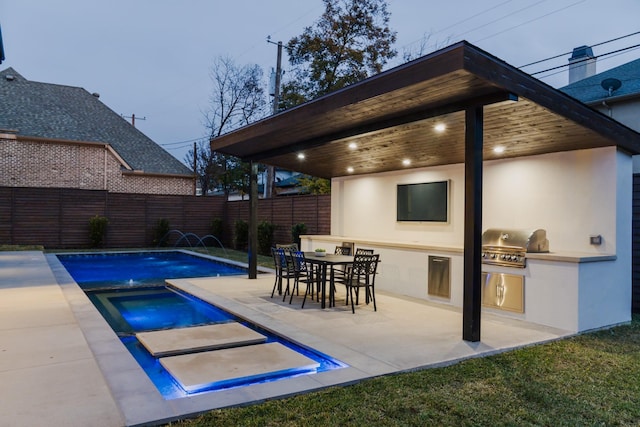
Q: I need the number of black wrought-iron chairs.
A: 6